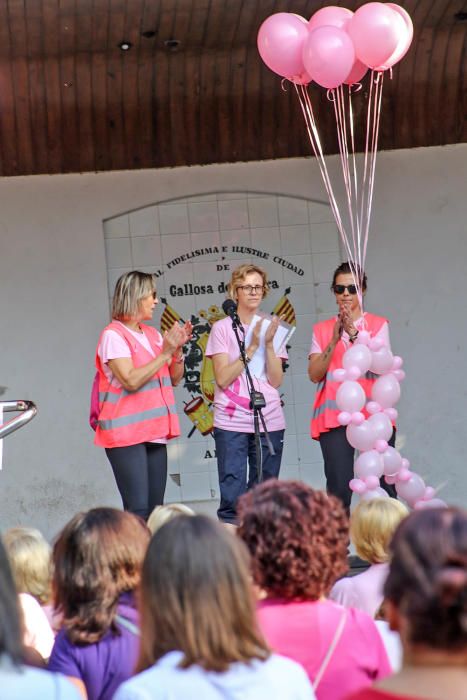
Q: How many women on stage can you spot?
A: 3